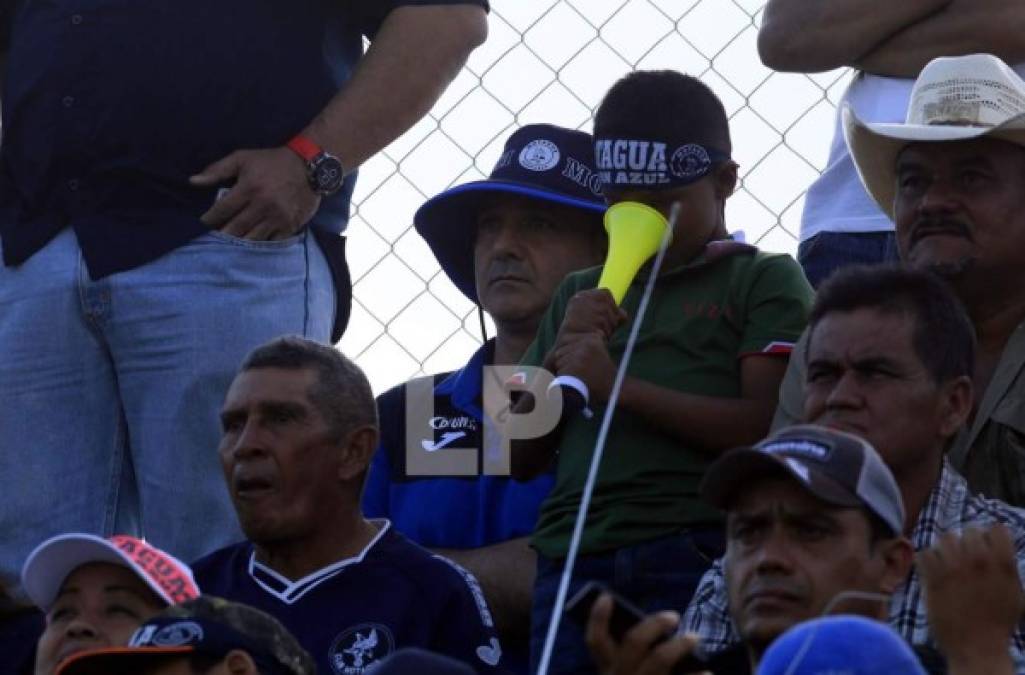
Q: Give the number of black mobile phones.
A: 1